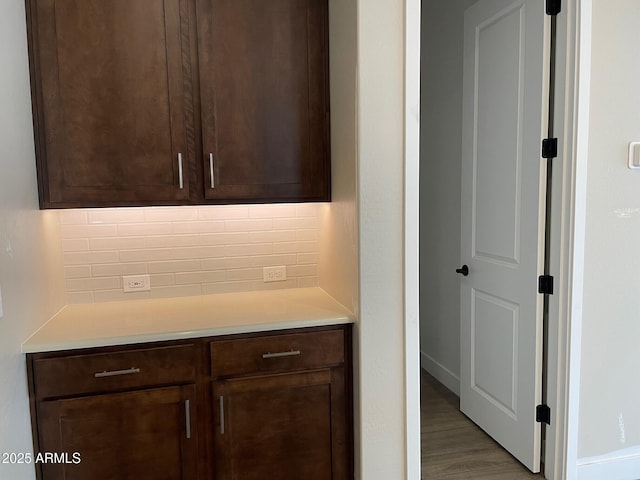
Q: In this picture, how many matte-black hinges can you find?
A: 4